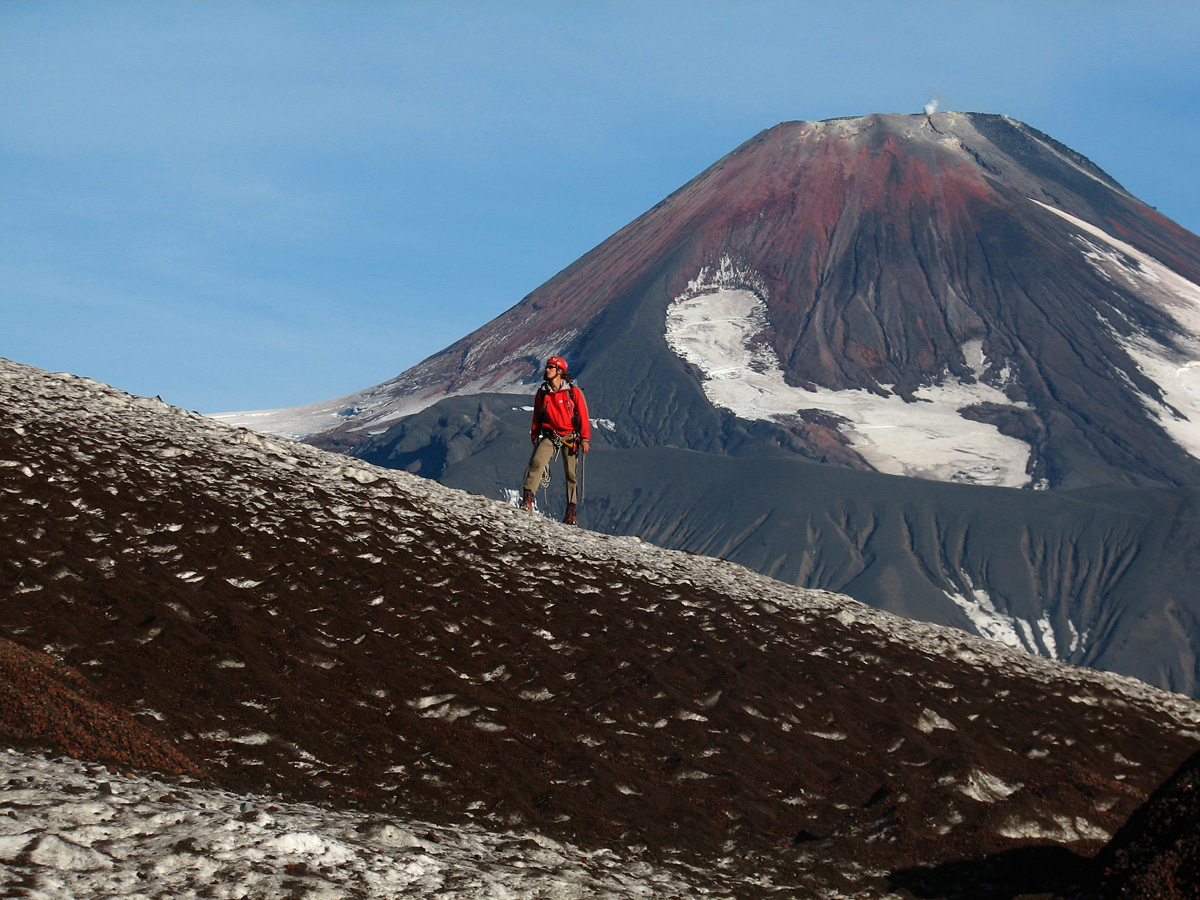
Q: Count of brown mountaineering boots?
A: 2